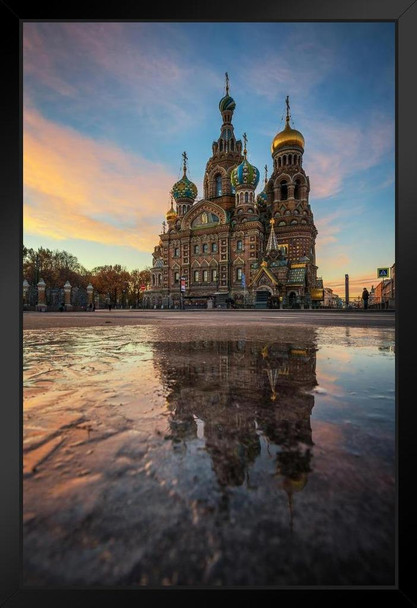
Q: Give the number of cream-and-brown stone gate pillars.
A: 4